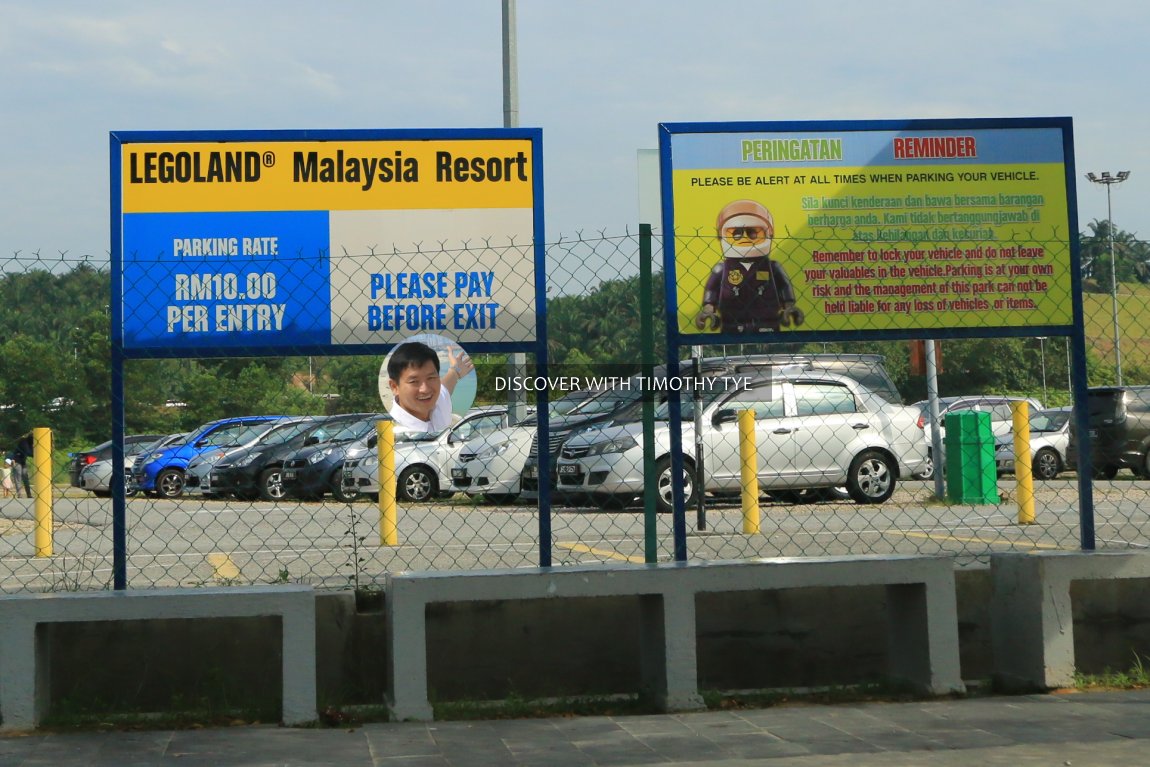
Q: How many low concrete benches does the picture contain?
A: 3